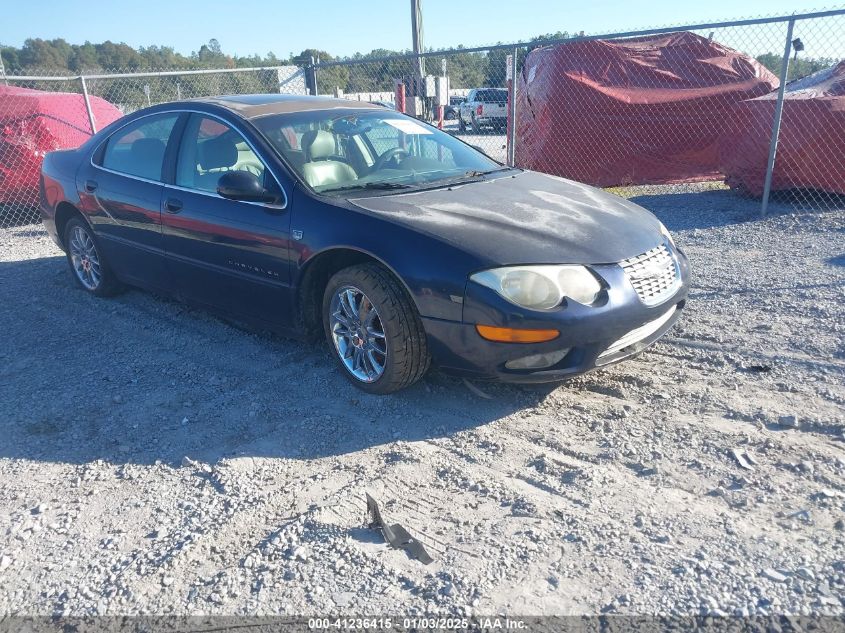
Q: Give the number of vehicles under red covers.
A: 3